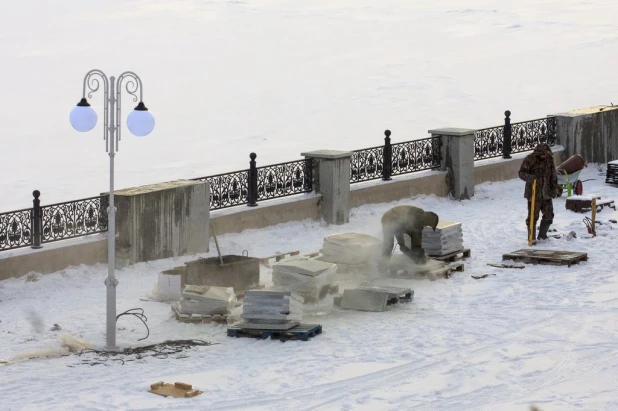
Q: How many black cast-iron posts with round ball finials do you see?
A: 4